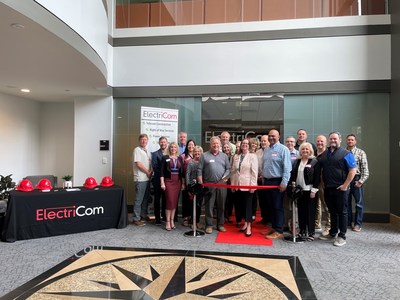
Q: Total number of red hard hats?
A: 4